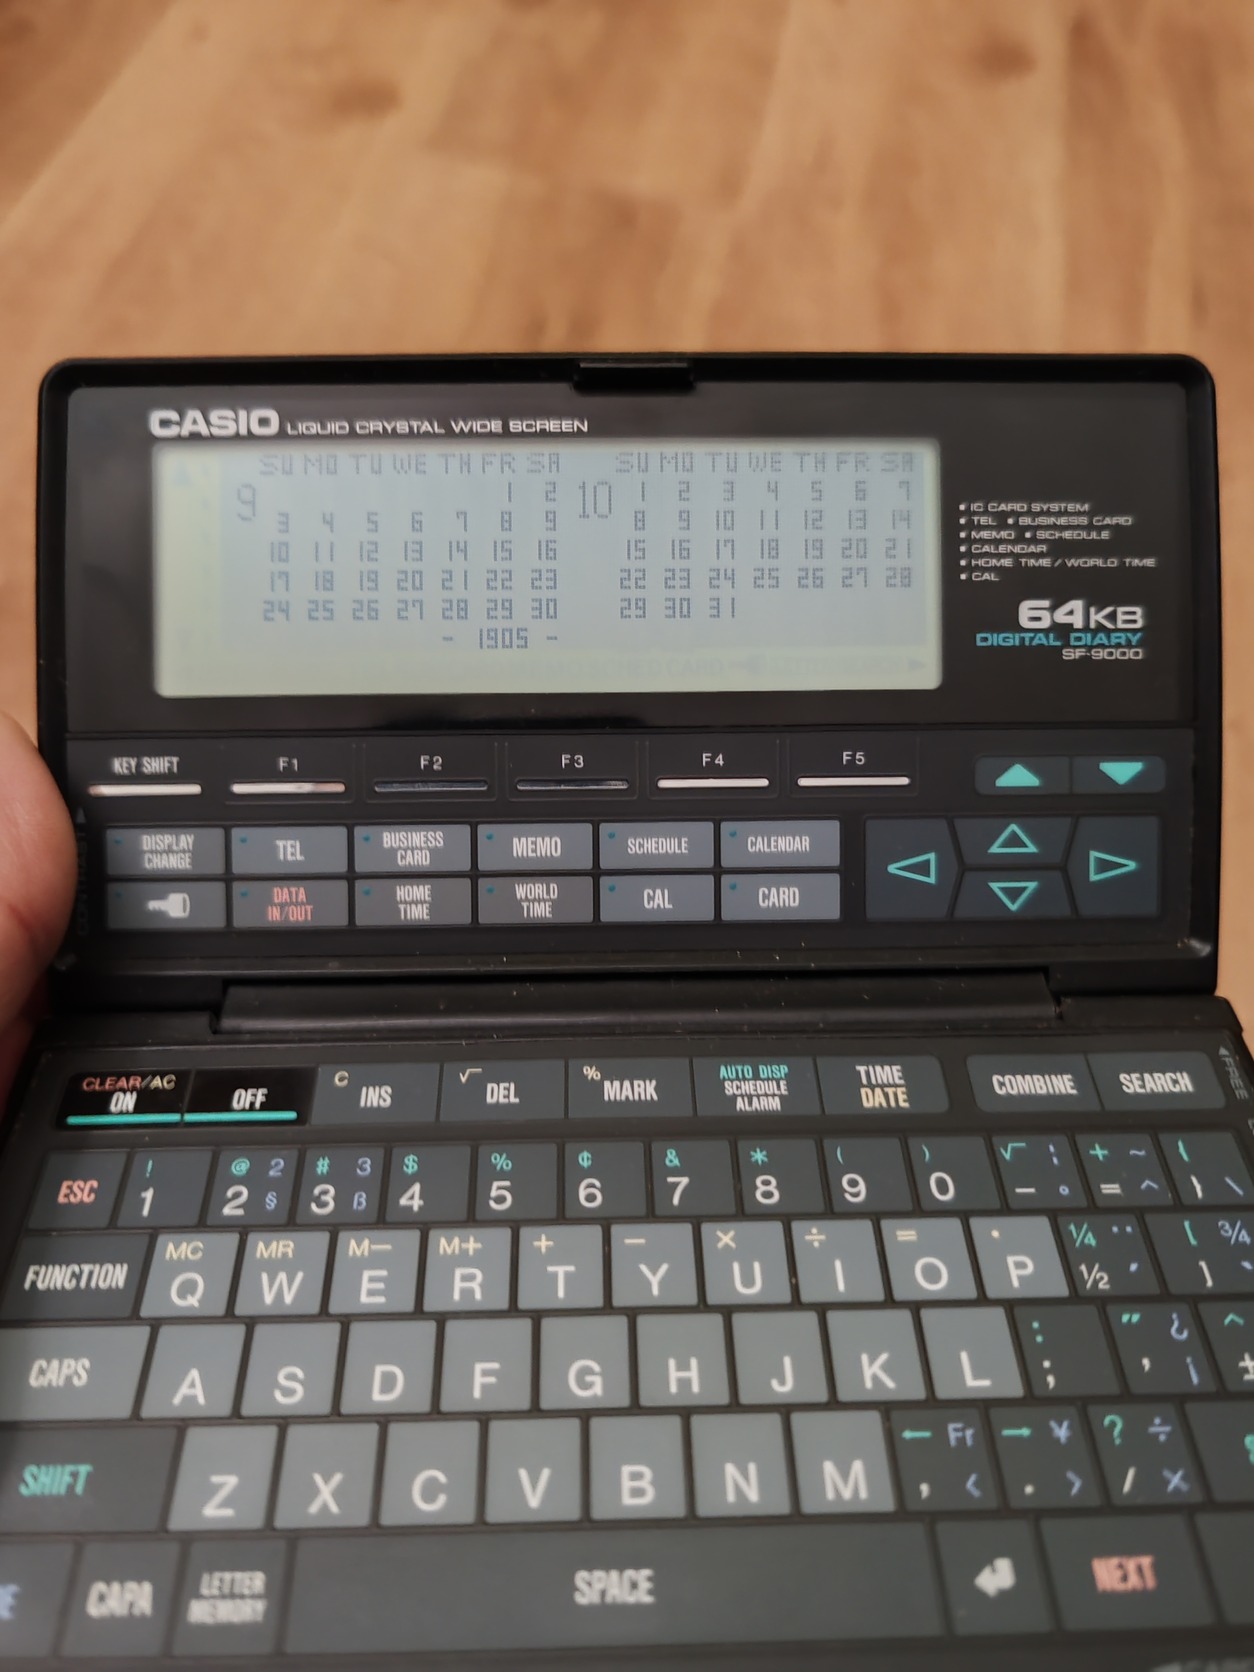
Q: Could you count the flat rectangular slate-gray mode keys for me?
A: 12